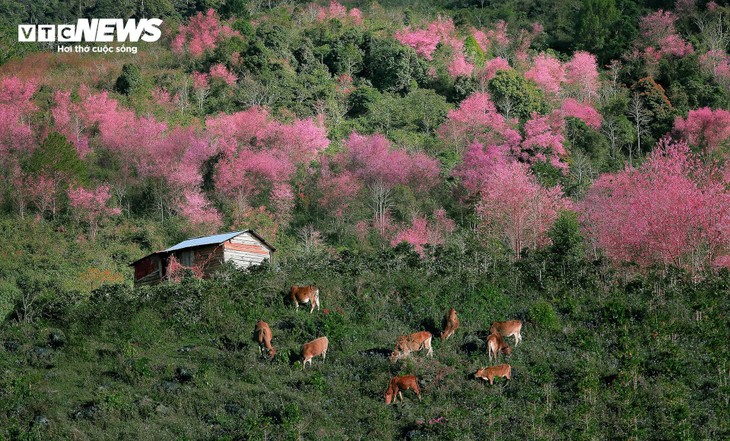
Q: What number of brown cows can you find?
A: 9